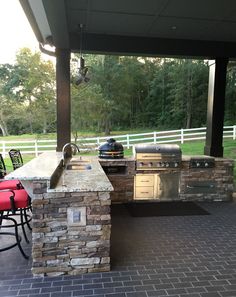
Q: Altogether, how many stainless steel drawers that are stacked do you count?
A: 2